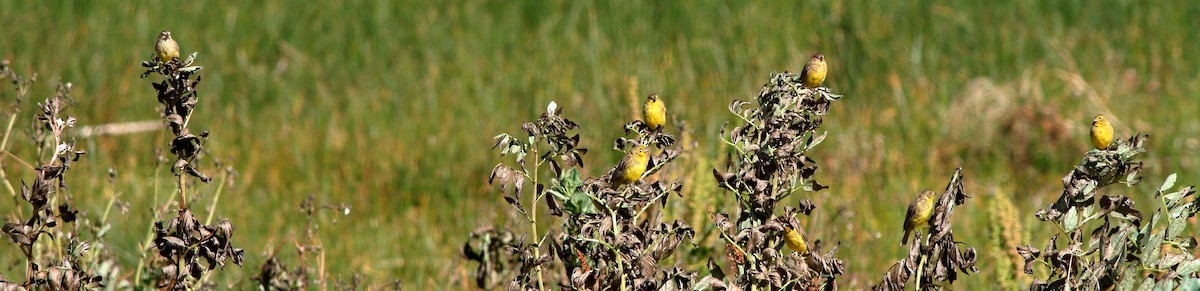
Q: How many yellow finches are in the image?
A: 7